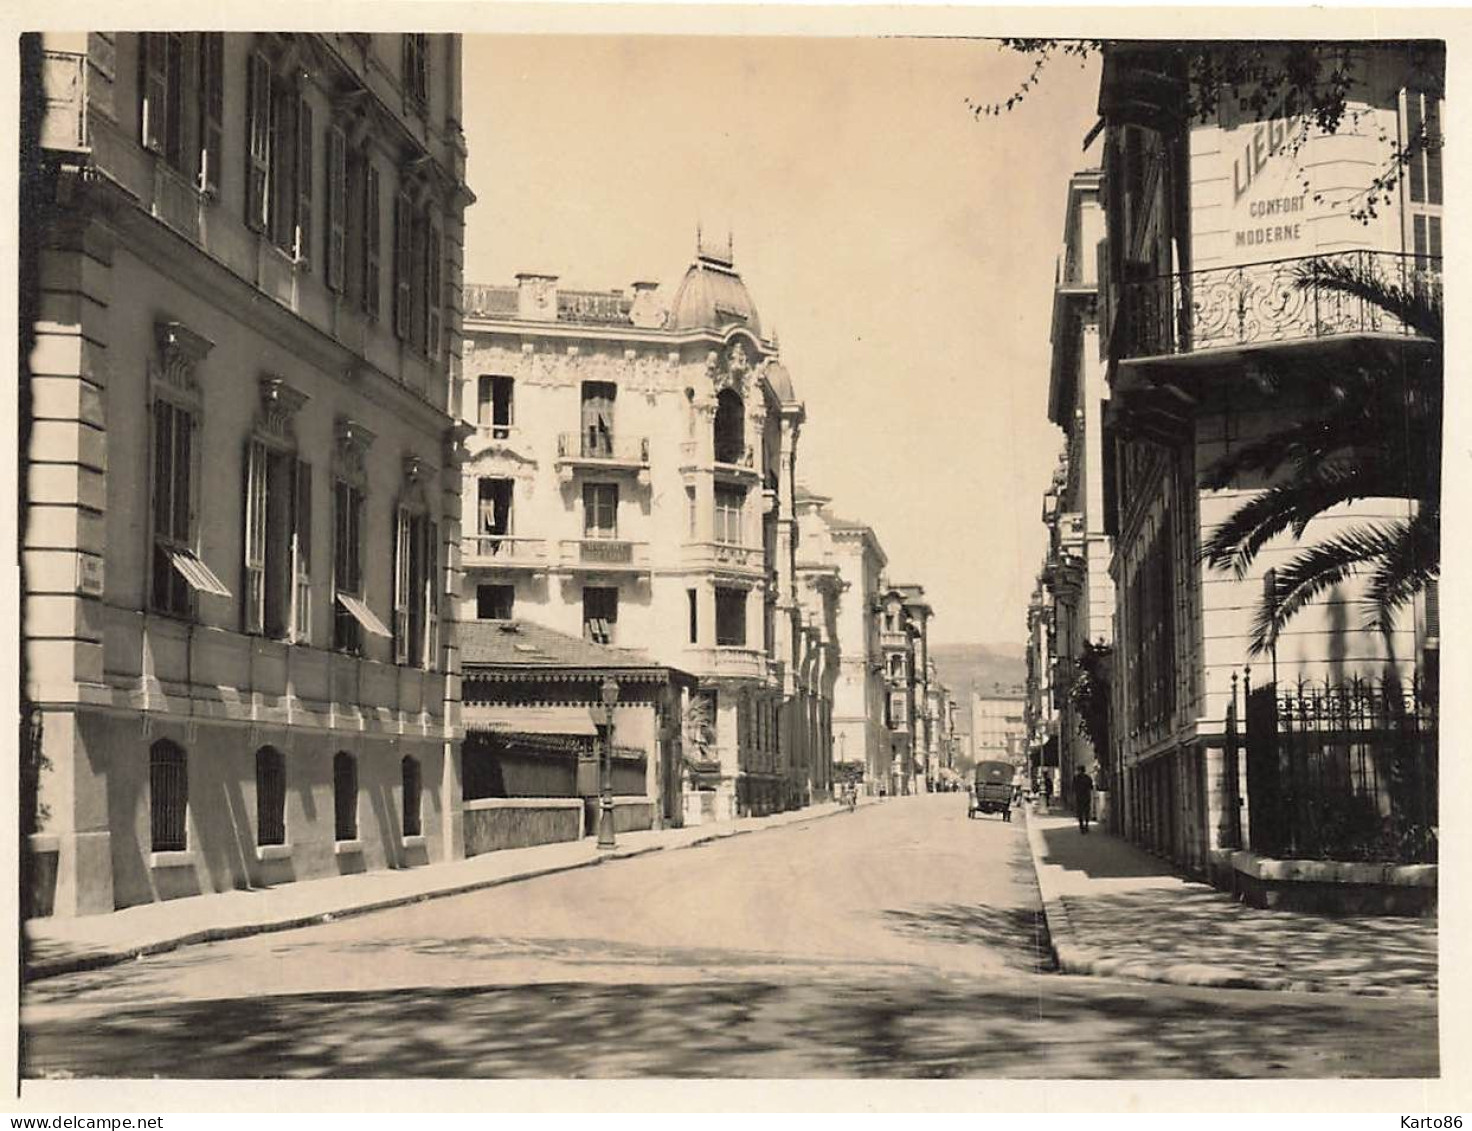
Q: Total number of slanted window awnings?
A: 2